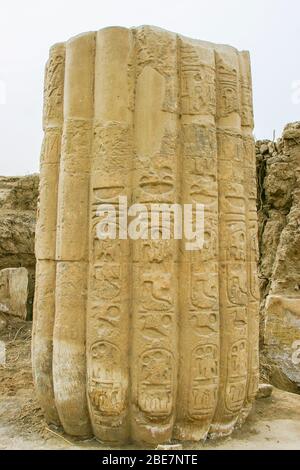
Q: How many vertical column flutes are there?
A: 7